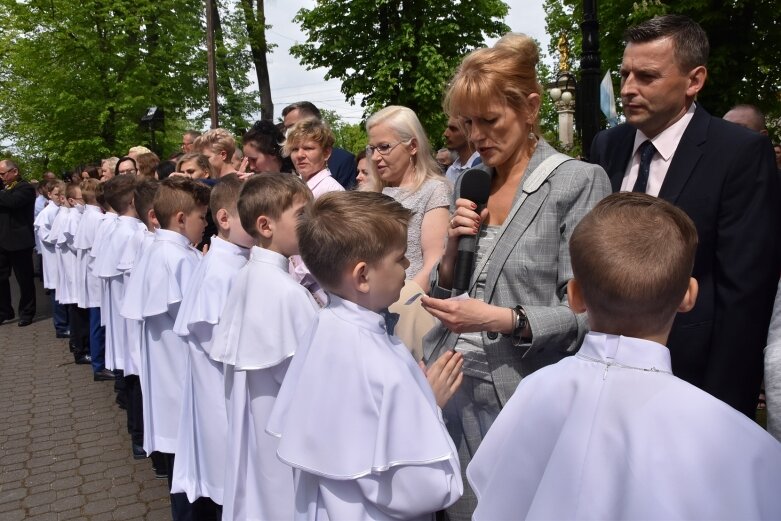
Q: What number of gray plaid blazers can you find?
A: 1